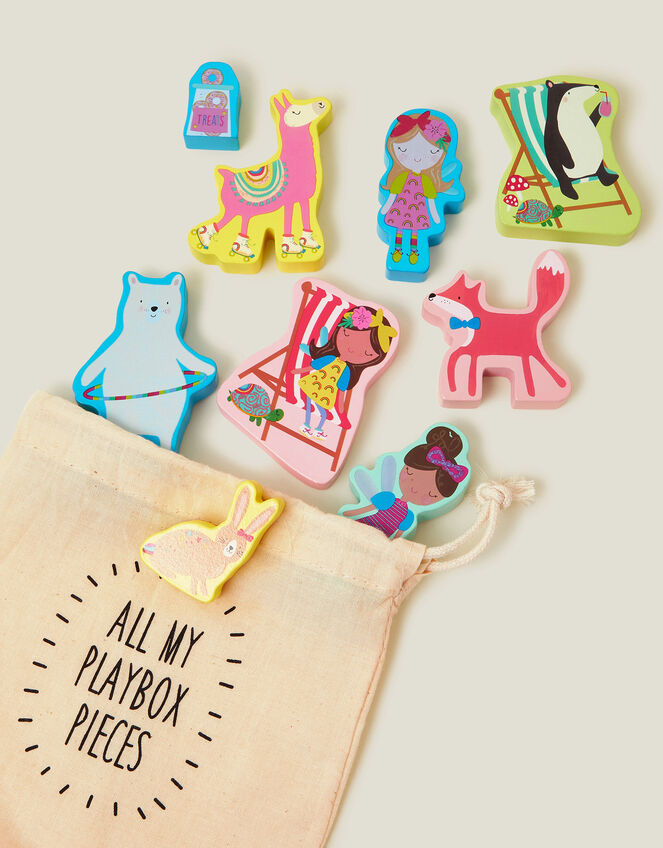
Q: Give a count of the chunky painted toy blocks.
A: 9